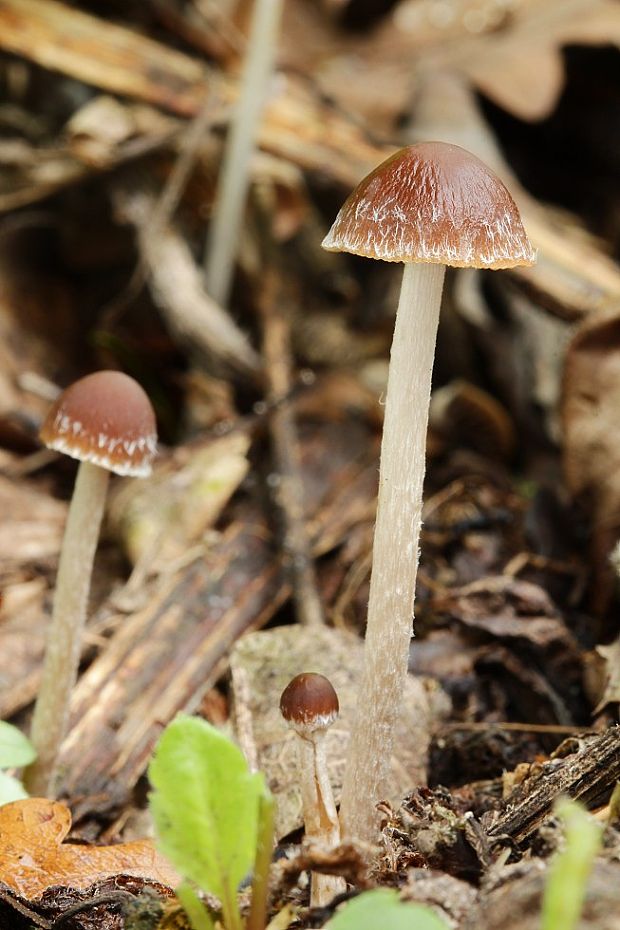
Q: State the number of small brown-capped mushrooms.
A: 3